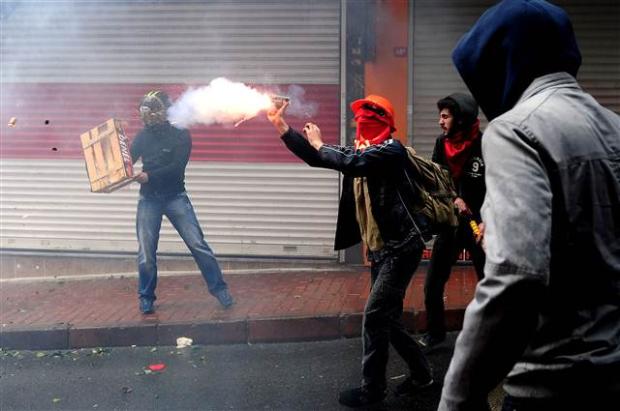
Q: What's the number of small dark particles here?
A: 2